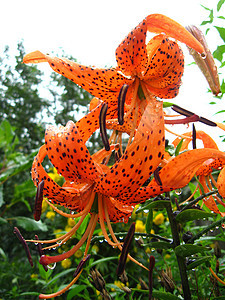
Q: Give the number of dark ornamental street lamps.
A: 0